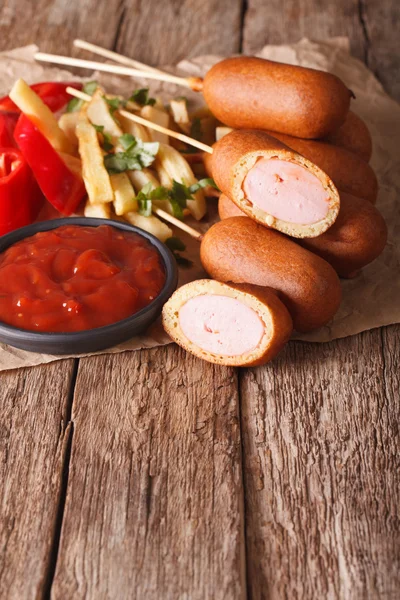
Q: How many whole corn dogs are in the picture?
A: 5